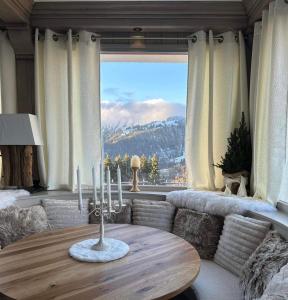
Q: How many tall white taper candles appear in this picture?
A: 5